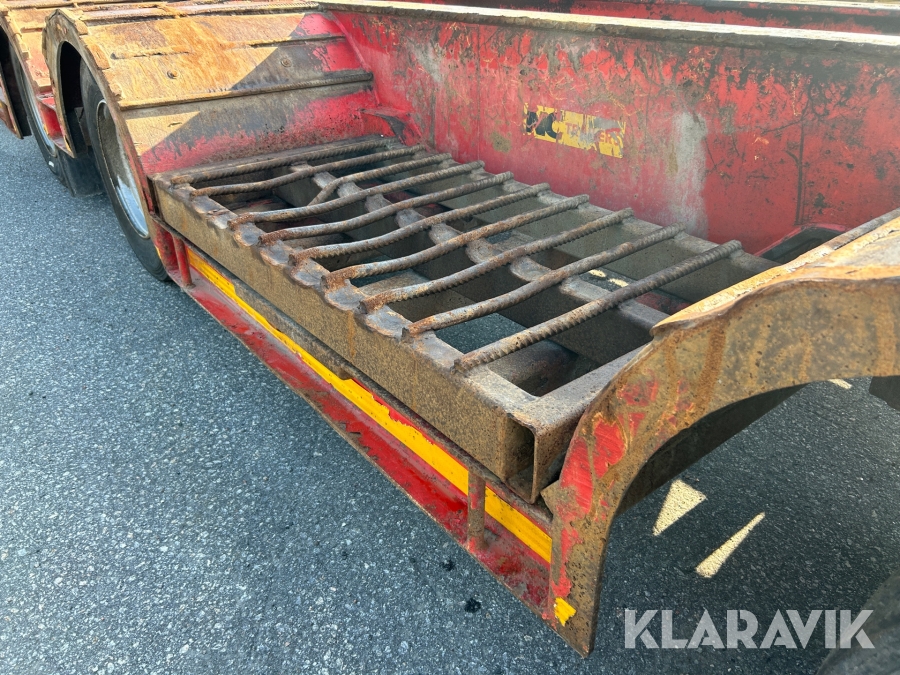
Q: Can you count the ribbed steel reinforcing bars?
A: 10